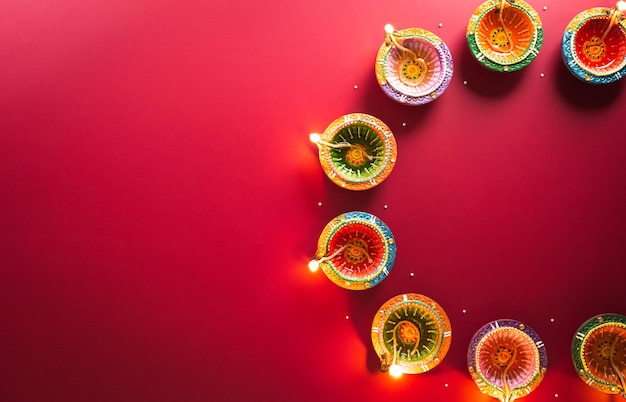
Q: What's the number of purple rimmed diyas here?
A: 2